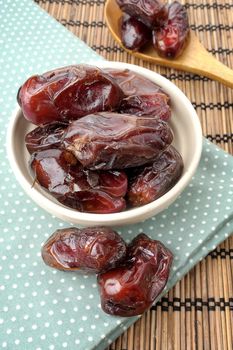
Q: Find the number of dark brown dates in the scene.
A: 13